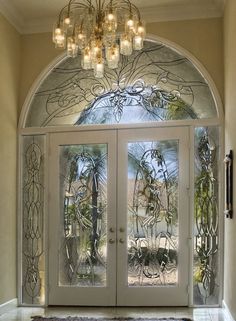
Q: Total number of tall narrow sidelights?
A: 2